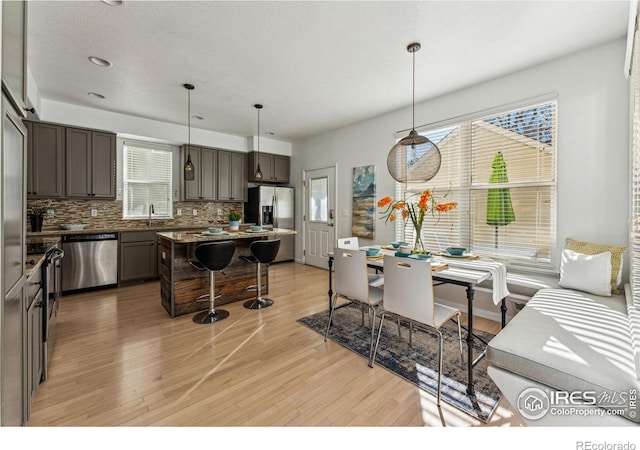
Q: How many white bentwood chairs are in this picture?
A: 3